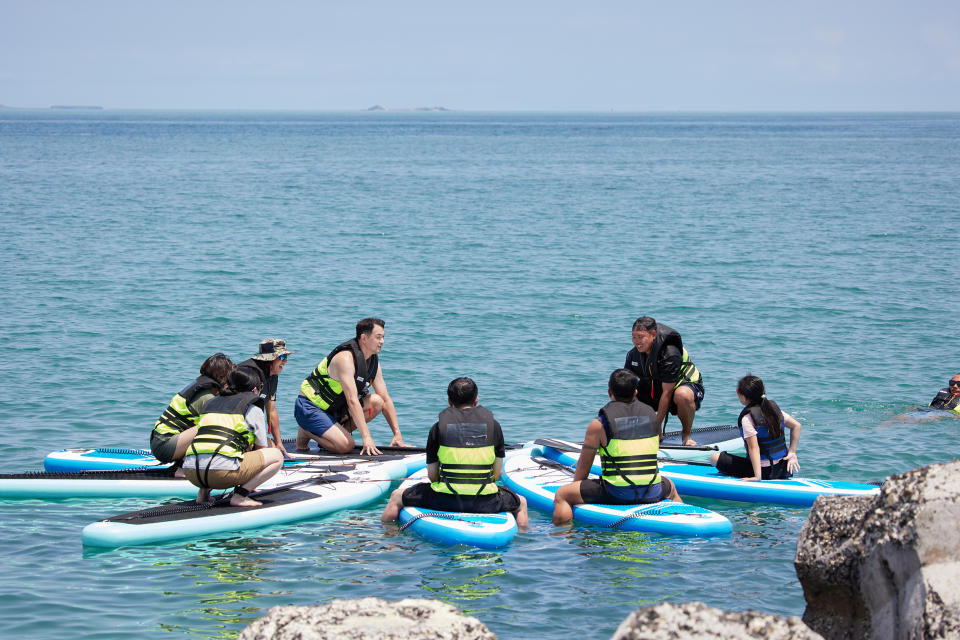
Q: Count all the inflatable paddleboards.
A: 8